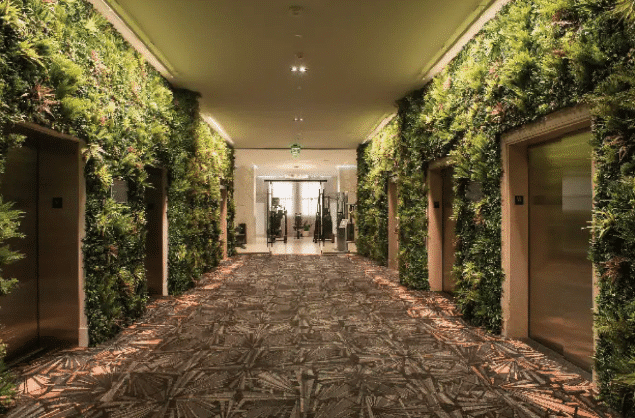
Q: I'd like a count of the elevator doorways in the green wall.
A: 6